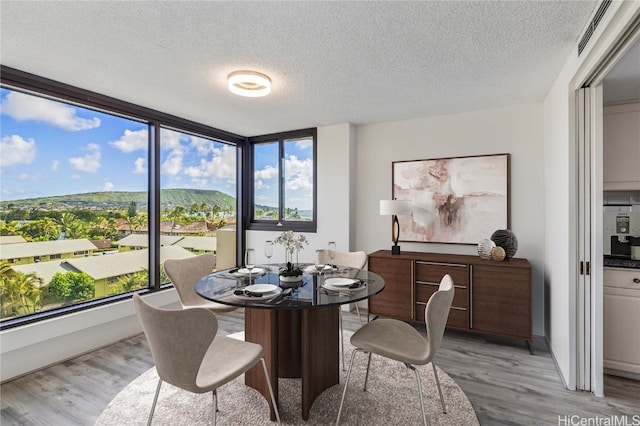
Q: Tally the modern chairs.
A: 4